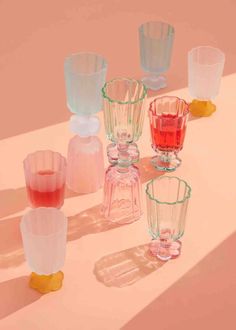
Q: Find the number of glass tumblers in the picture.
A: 10